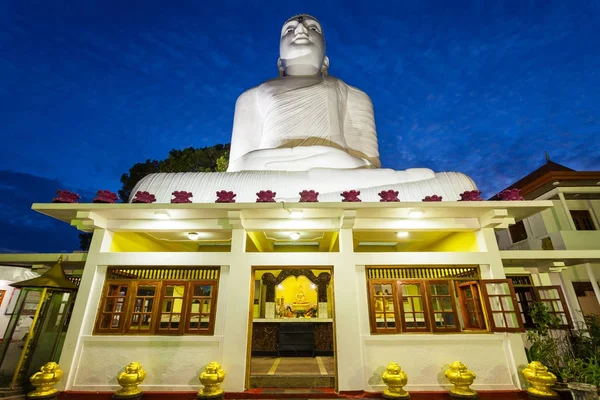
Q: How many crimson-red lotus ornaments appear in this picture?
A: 12